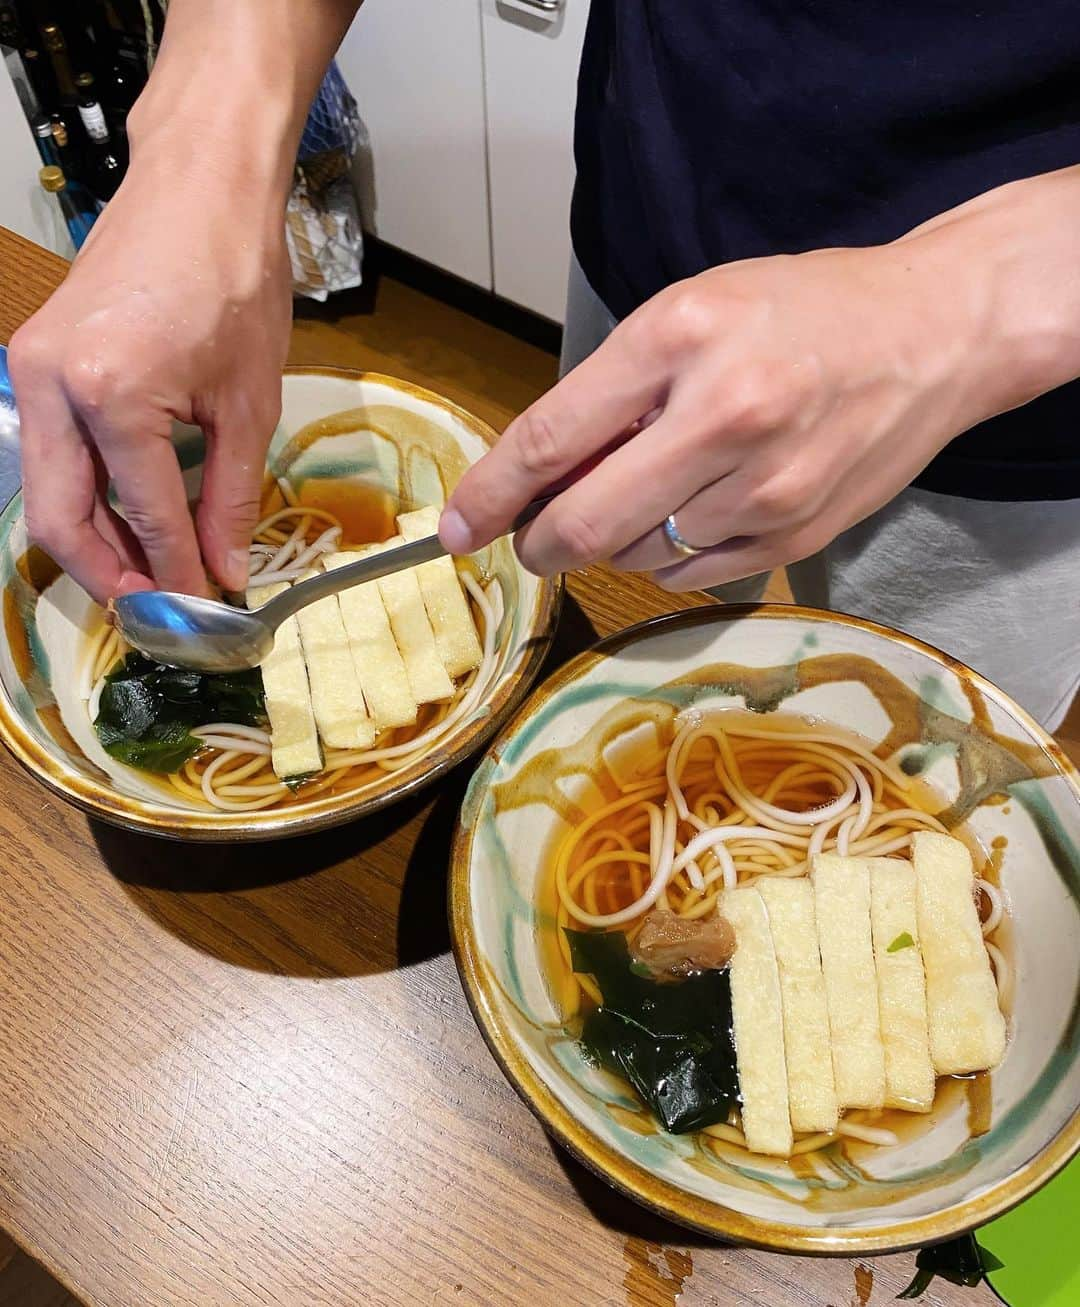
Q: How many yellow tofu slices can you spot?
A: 10